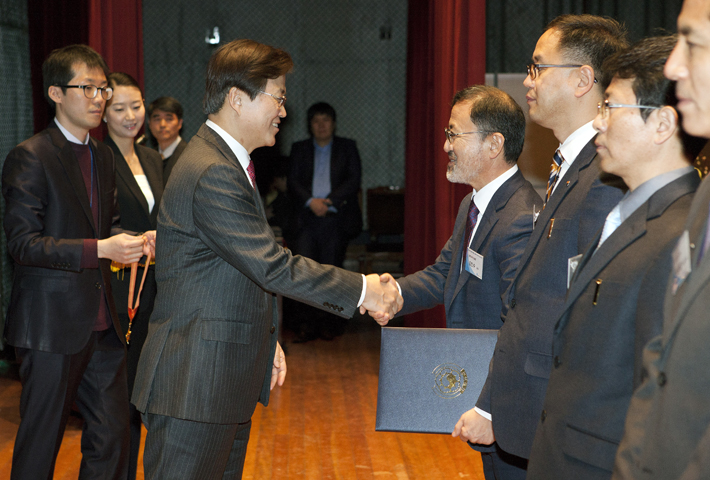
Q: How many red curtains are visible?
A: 2